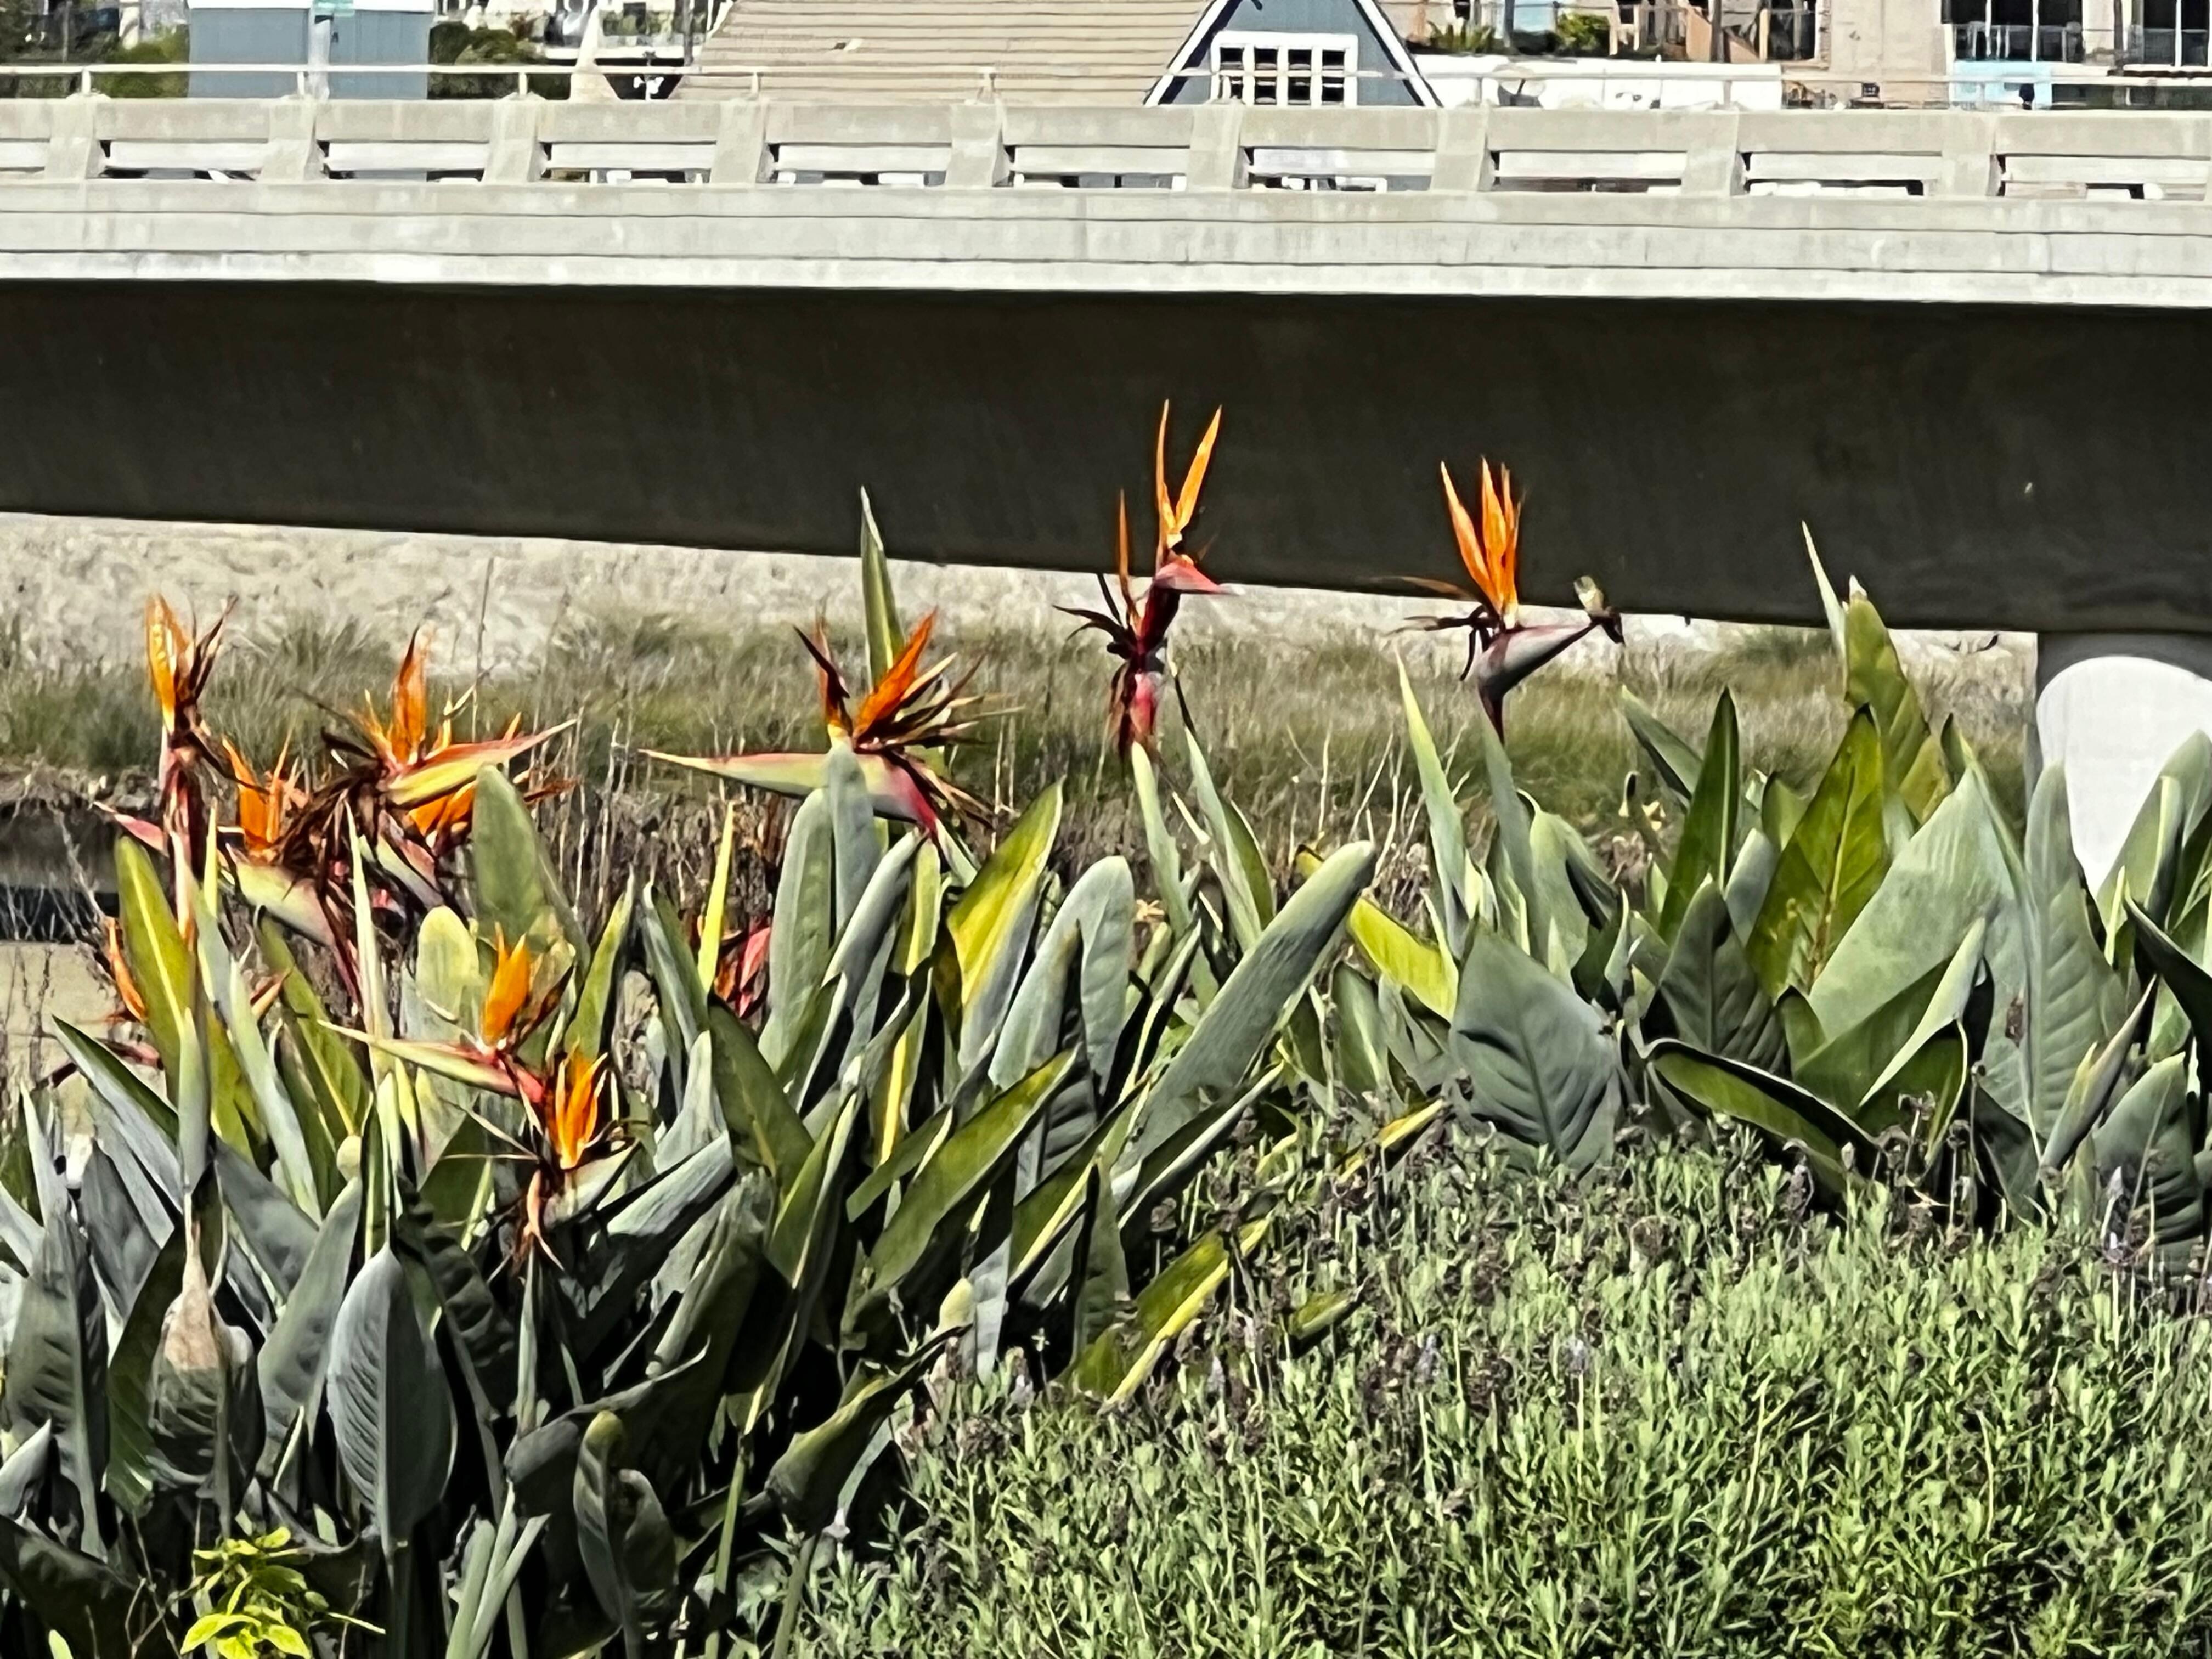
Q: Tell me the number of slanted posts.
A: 9